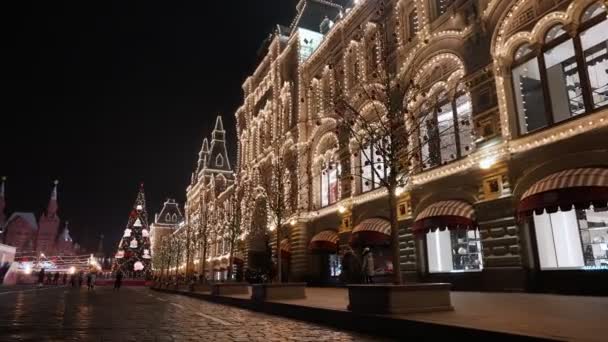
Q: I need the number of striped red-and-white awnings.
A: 5